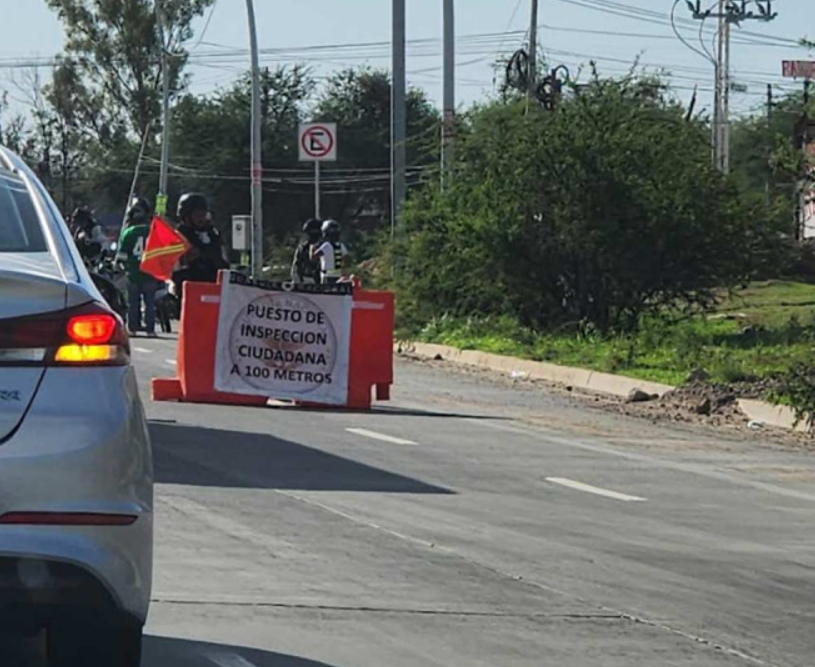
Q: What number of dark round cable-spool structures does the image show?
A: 2